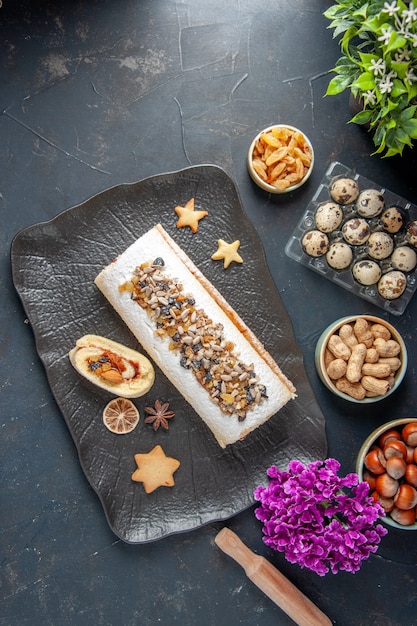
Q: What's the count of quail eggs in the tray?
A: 12